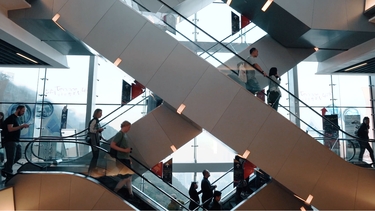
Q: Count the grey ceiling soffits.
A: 2